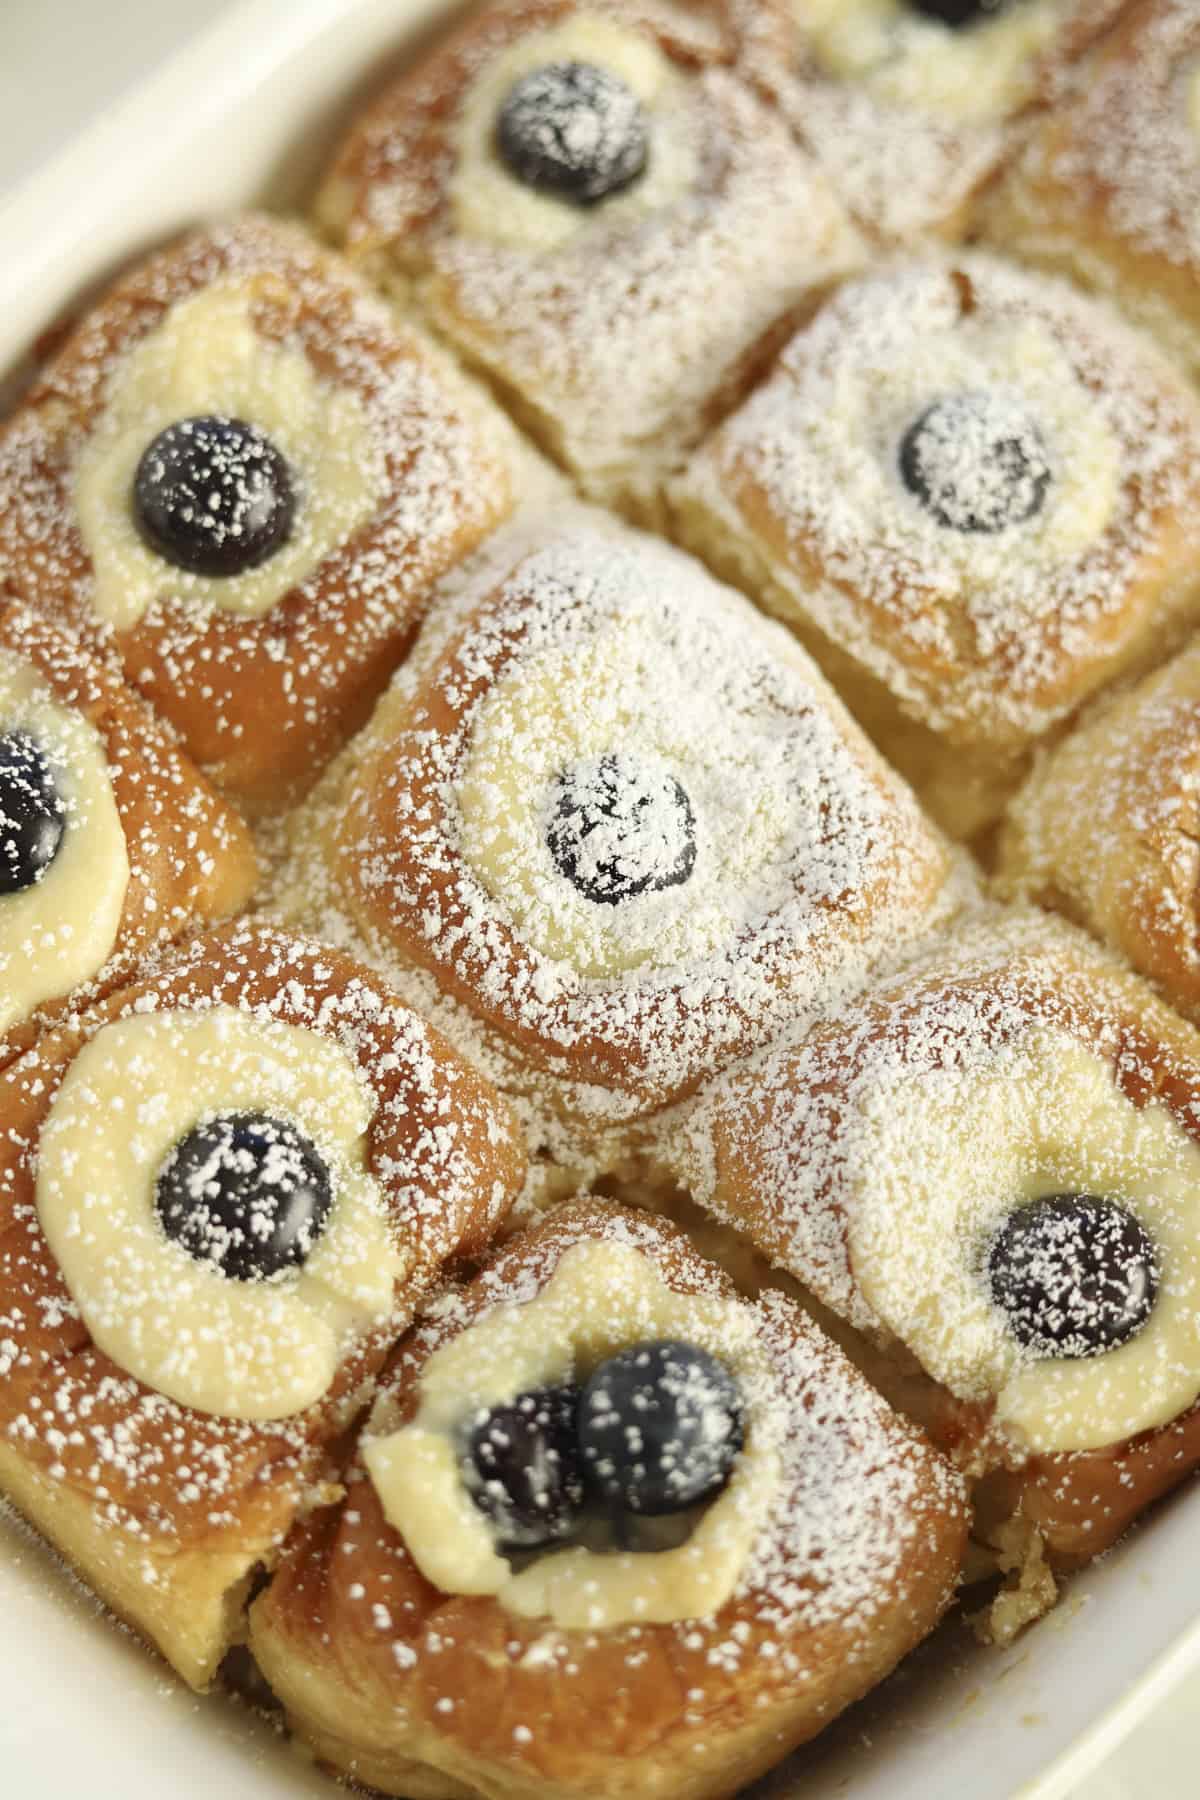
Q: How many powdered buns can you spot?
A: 11